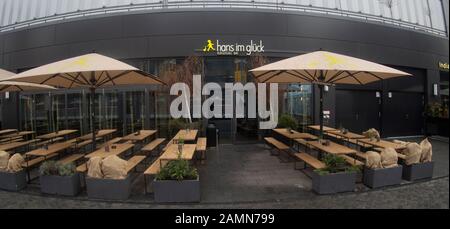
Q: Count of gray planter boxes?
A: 7